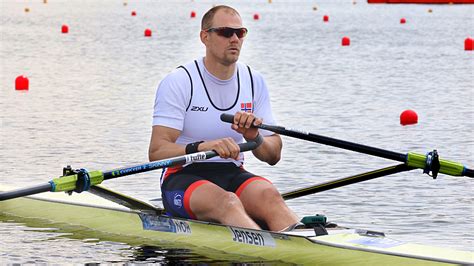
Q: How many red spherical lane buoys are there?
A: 11